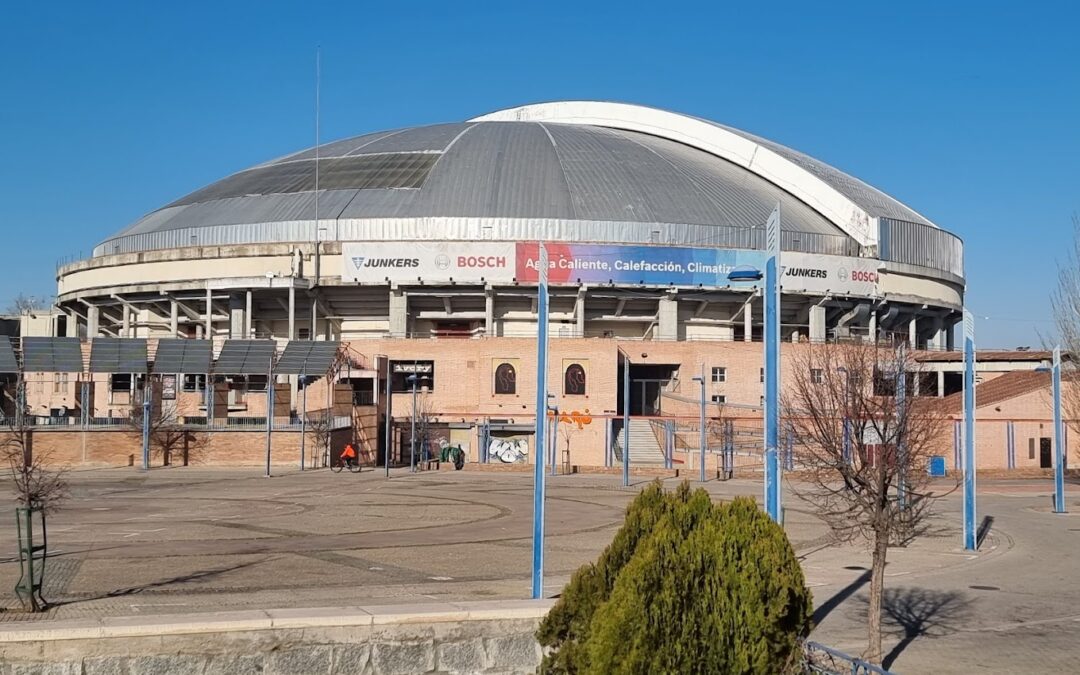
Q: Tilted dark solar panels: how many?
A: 6